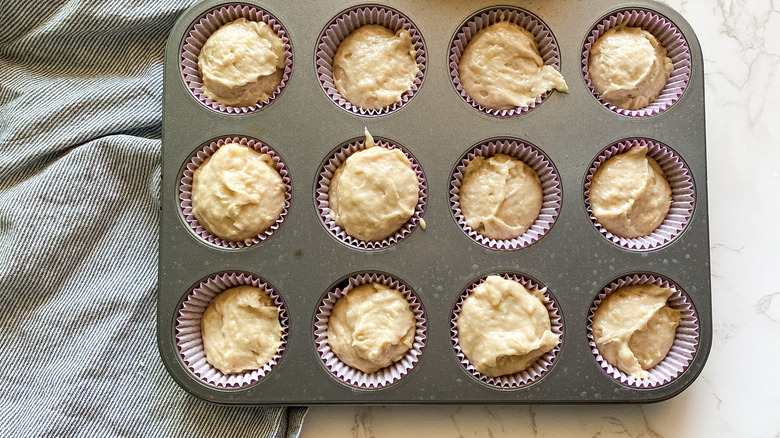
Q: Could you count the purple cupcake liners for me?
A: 12